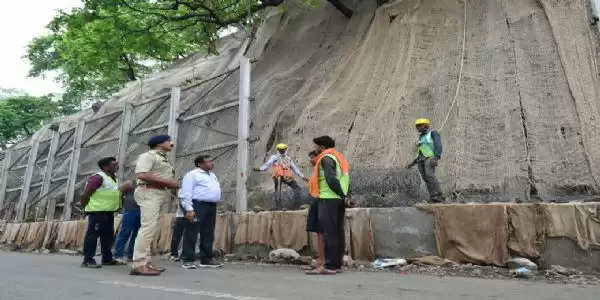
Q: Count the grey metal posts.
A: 7